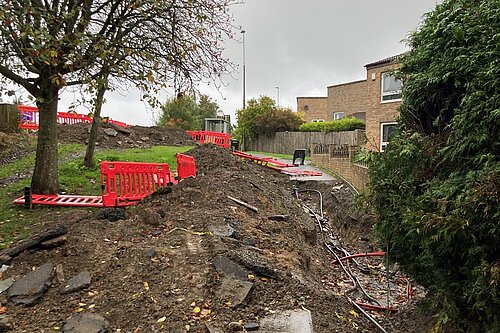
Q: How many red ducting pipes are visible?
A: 2